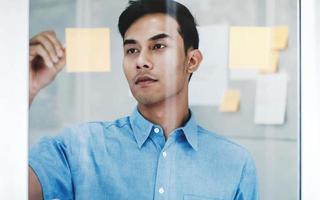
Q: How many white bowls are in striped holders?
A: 0